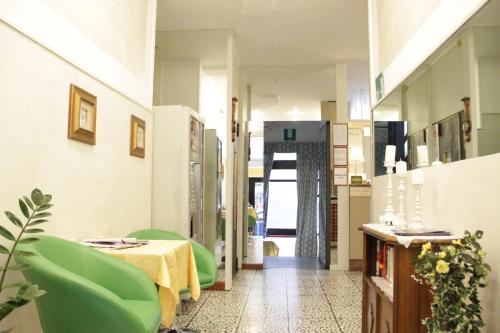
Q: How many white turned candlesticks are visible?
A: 3